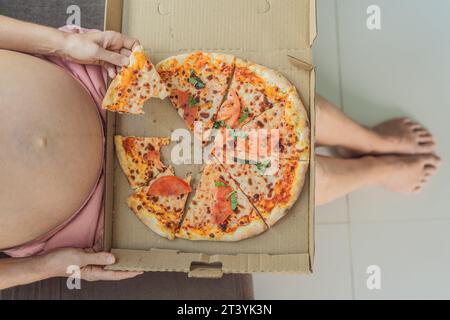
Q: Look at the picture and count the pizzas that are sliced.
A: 1